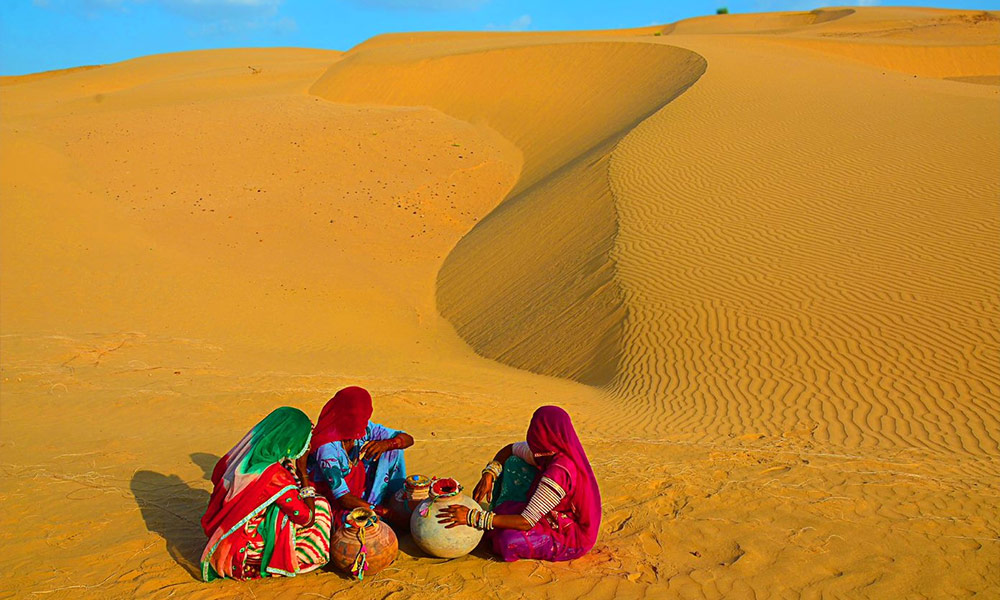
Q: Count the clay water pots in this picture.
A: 3